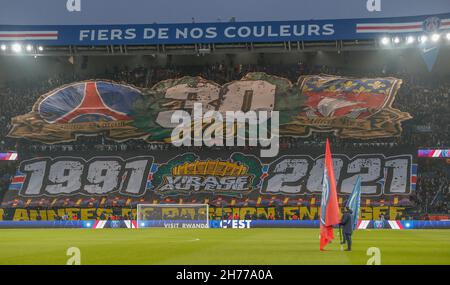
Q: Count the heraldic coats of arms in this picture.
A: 1